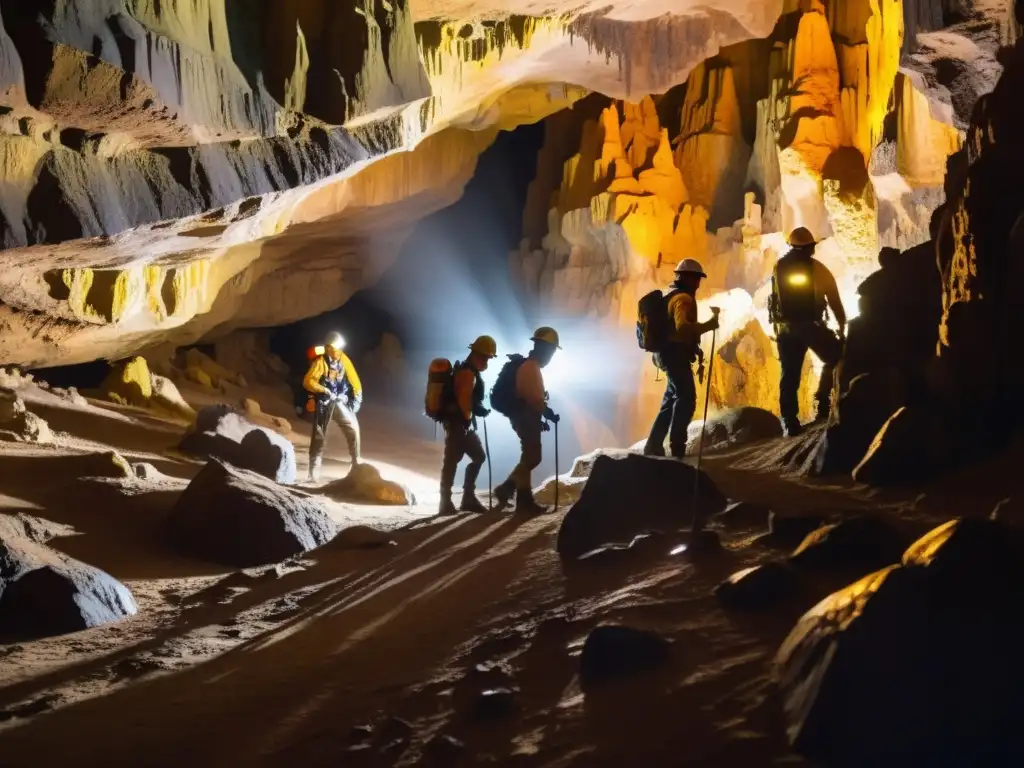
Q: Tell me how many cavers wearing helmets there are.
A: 5